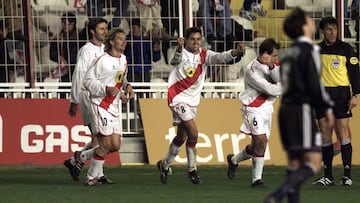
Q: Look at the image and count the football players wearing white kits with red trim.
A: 4